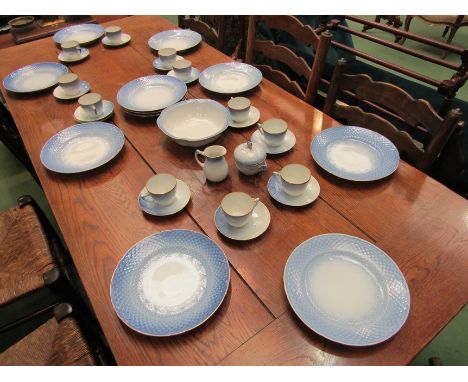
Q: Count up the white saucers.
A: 11